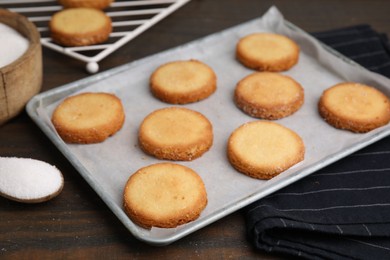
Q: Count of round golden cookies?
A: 10